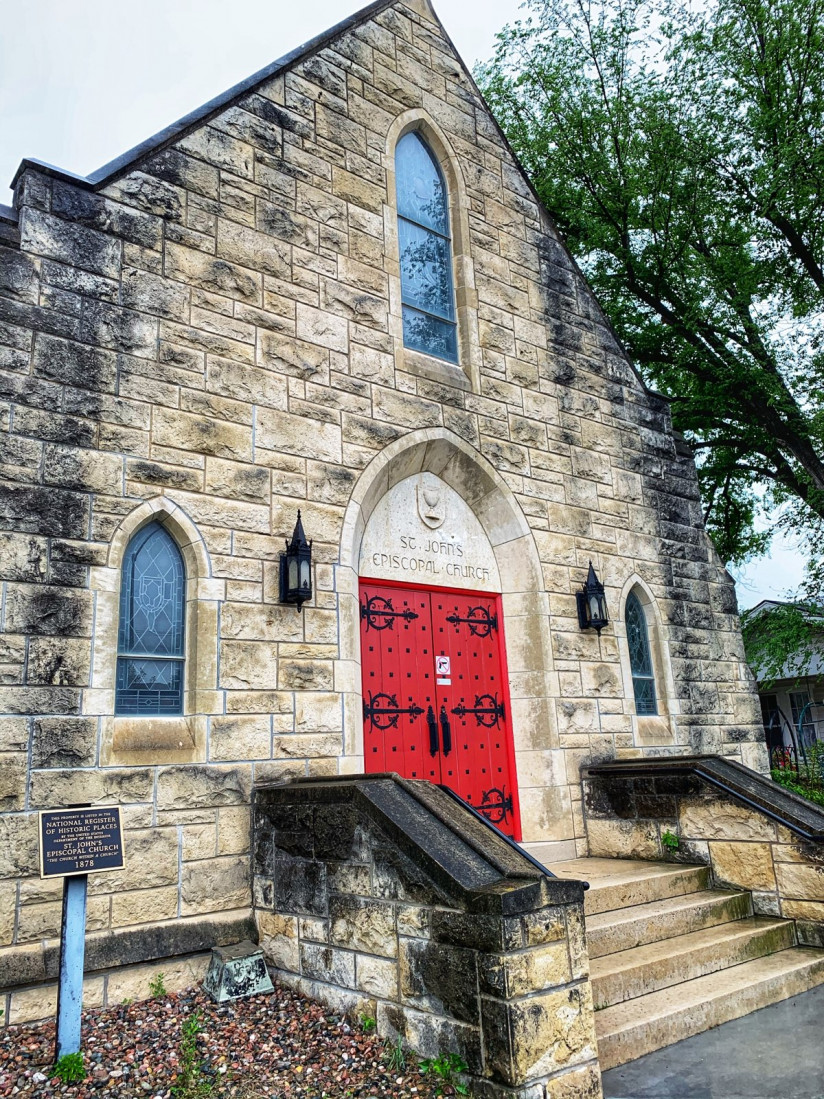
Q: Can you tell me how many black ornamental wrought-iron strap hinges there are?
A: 5